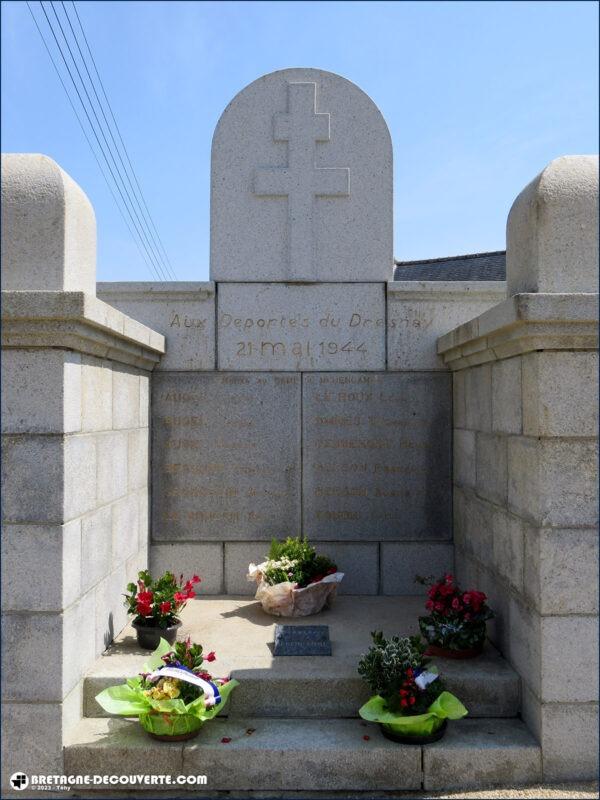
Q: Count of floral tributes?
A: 5